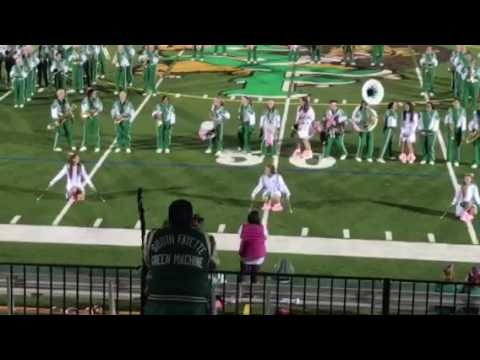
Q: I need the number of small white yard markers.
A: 8